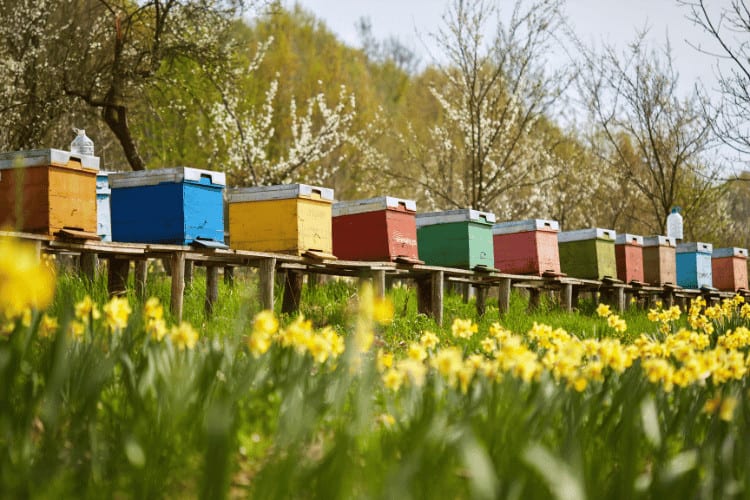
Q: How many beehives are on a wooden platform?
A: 12